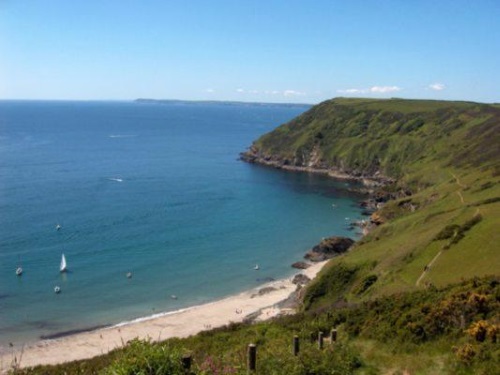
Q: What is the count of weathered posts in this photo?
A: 5